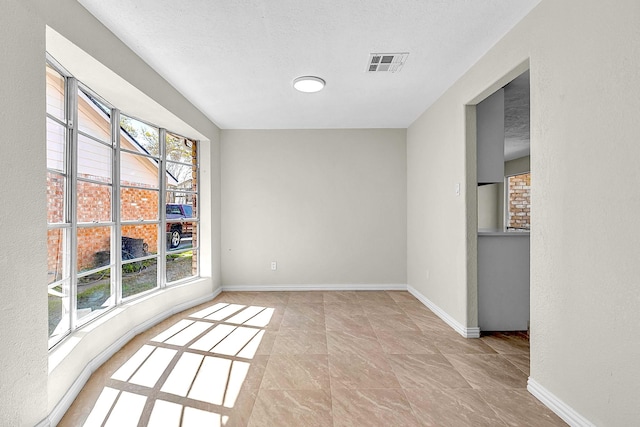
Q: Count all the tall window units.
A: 4